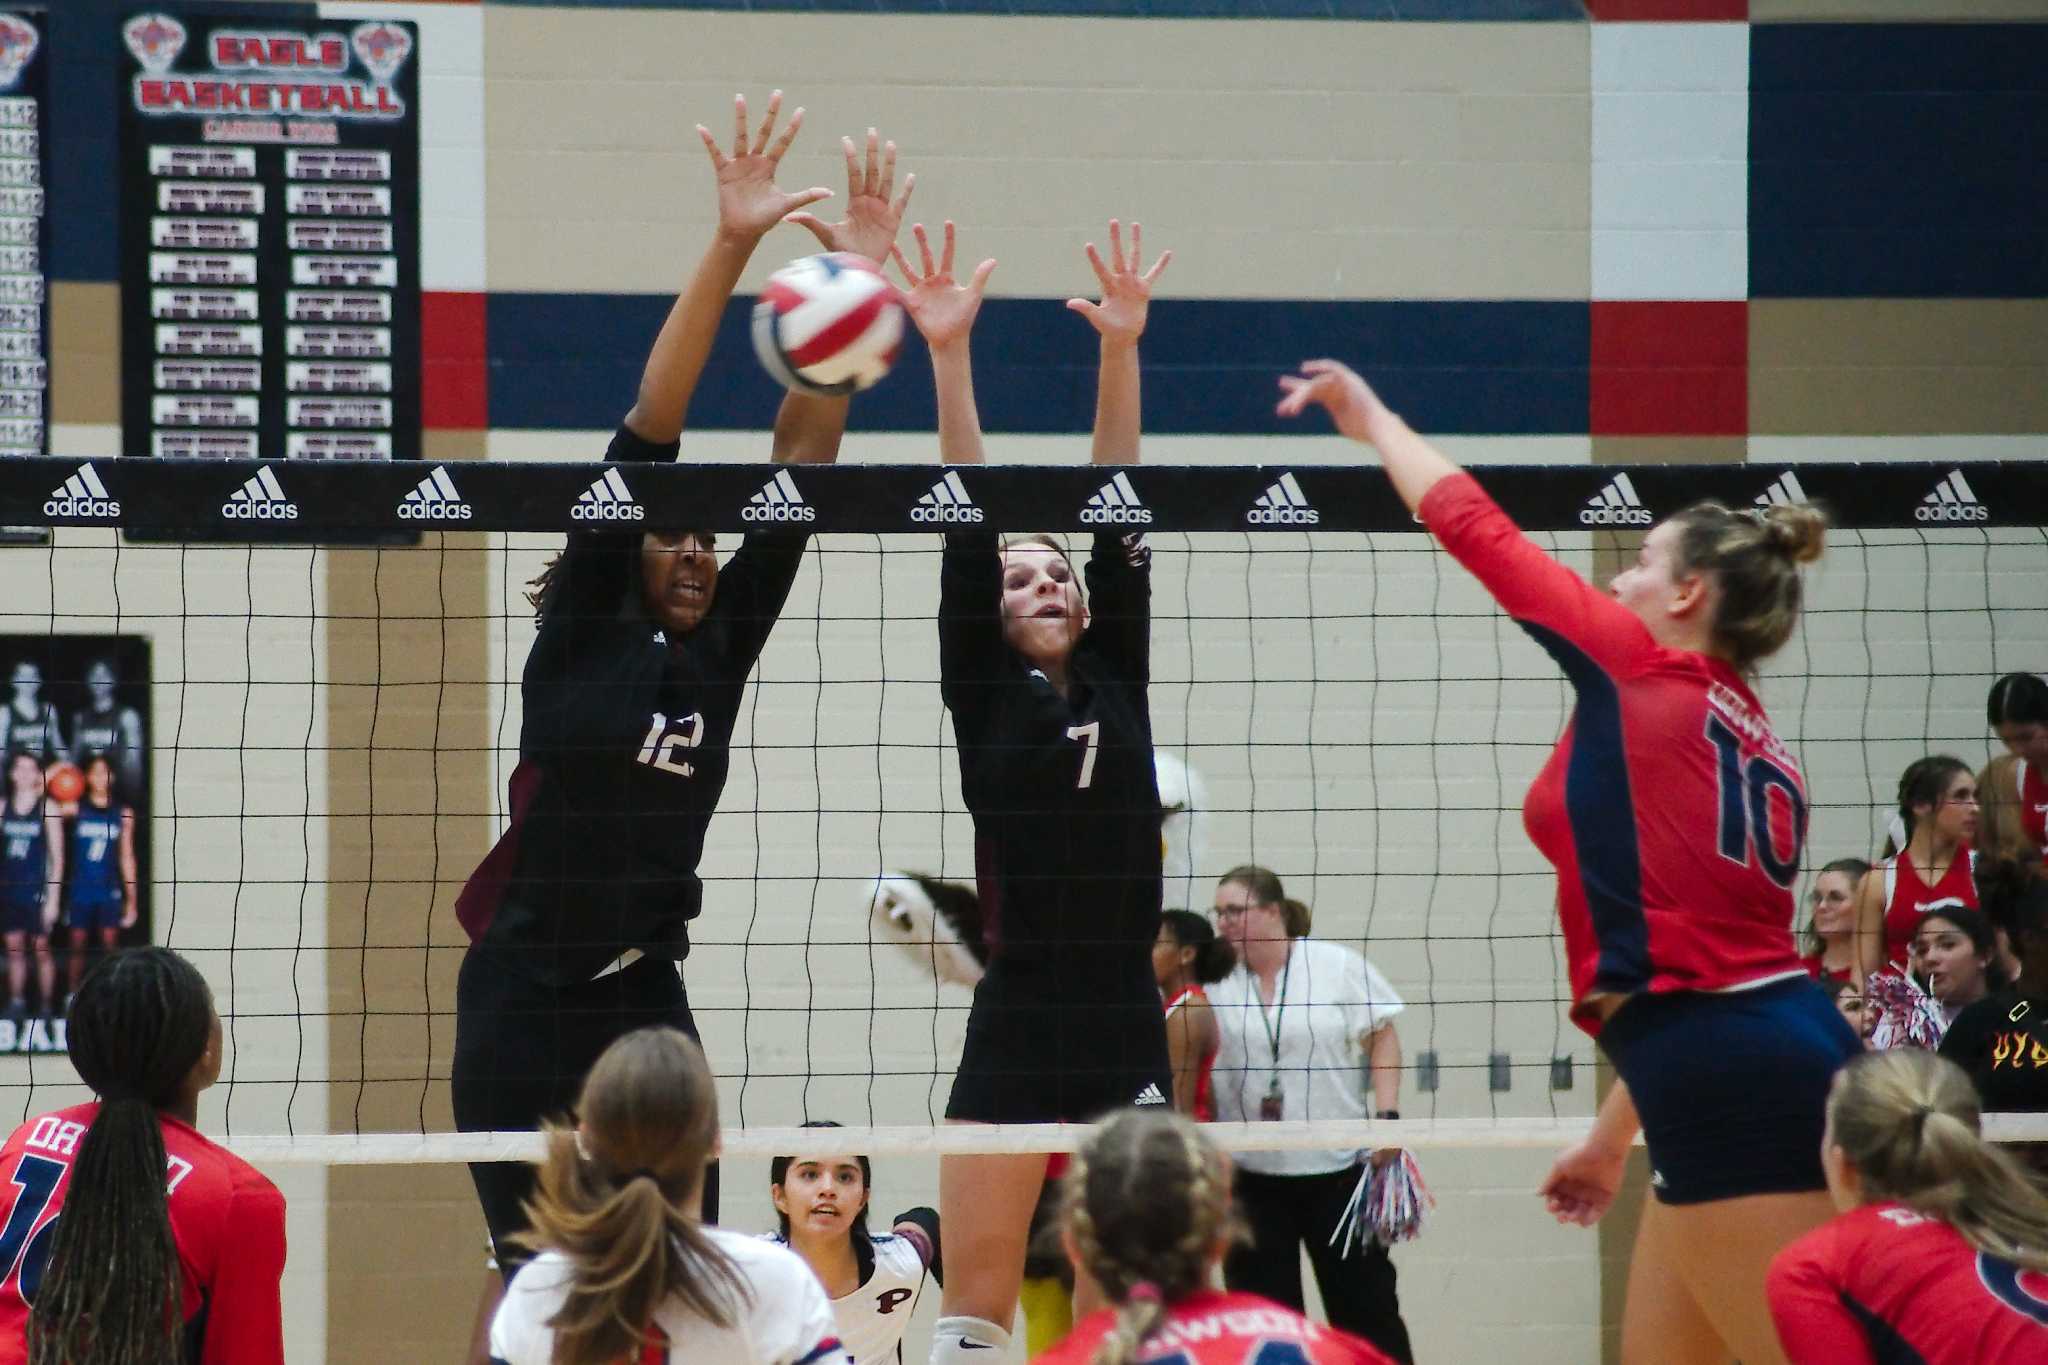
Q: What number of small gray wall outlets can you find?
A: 3